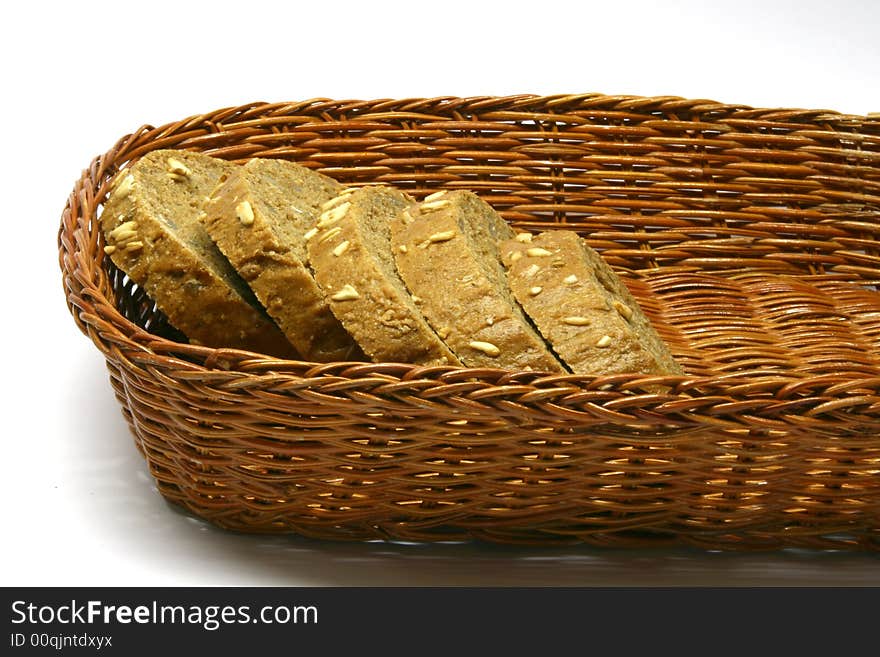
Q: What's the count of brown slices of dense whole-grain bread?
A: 5